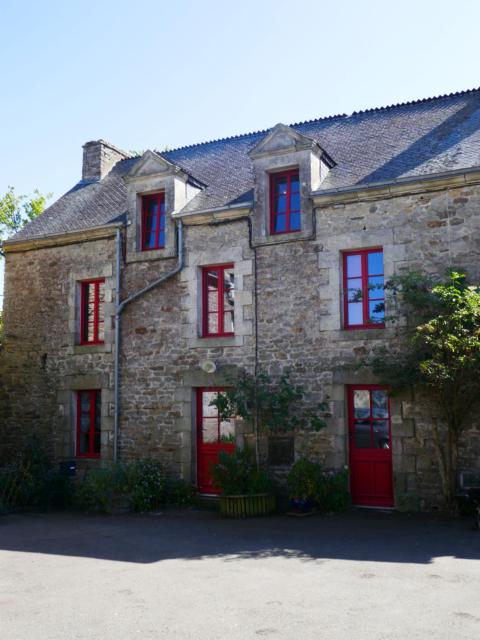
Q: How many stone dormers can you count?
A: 2